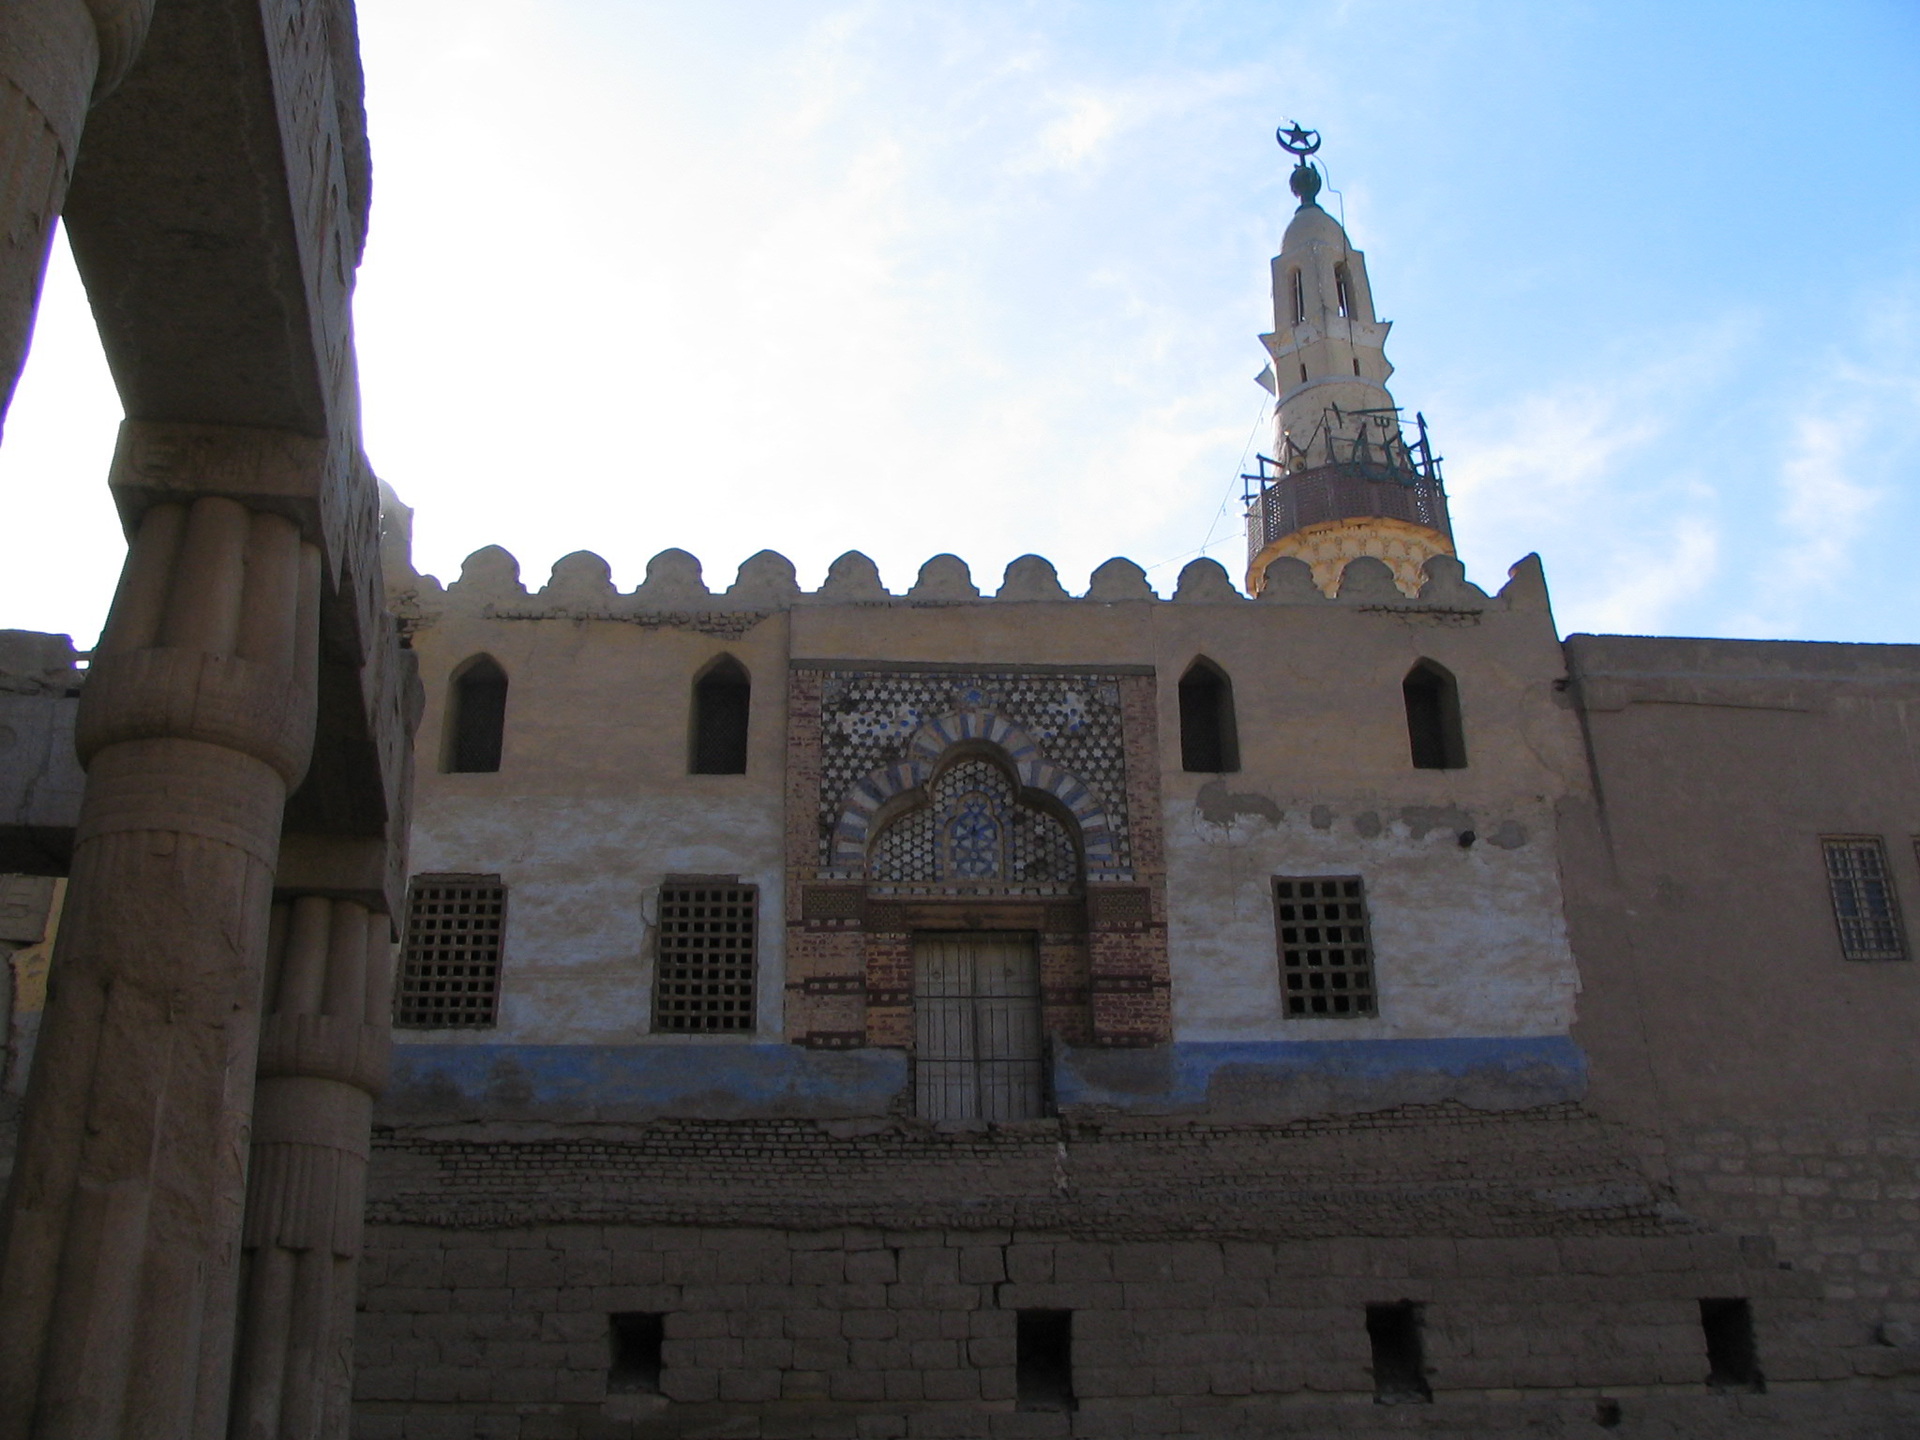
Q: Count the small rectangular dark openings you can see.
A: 4